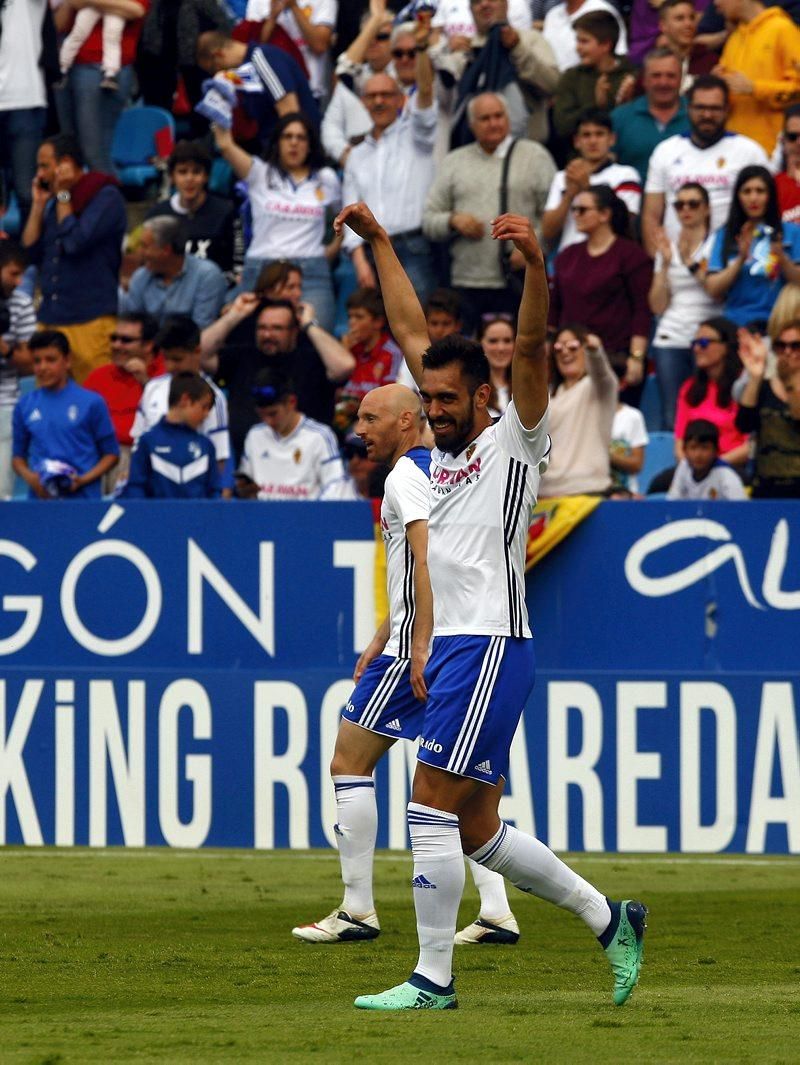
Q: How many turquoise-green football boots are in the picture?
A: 2